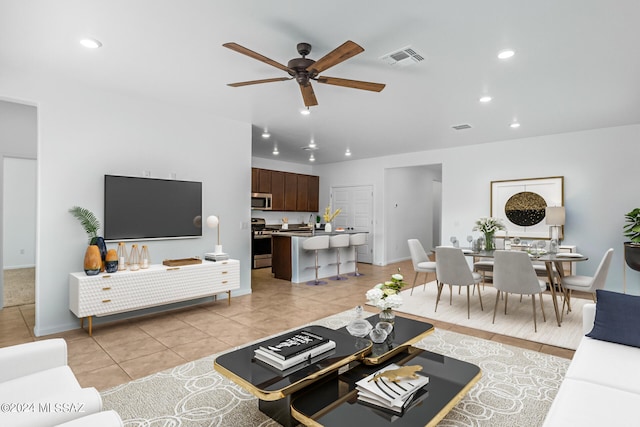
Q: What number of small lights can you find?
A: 10